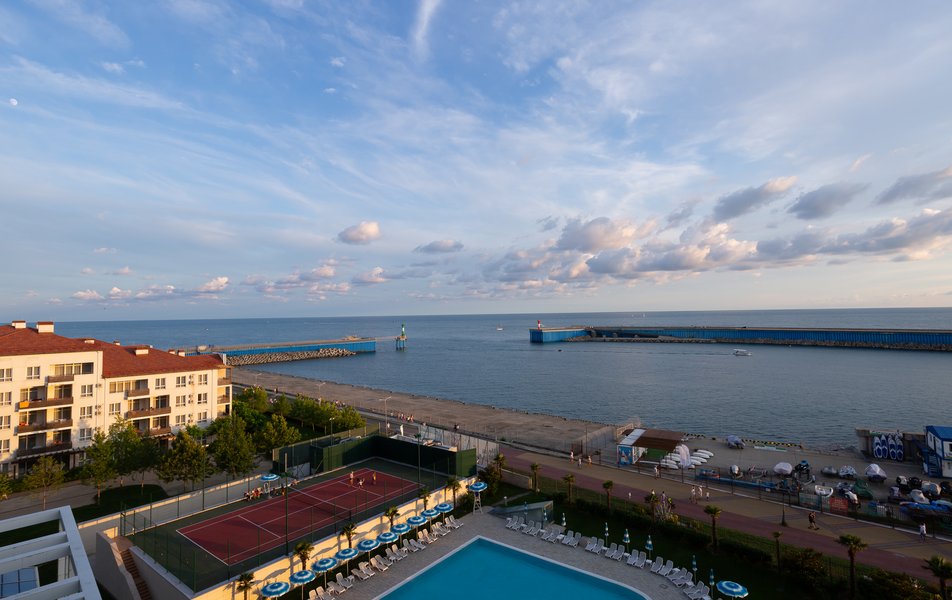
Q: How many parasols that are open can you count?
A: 13